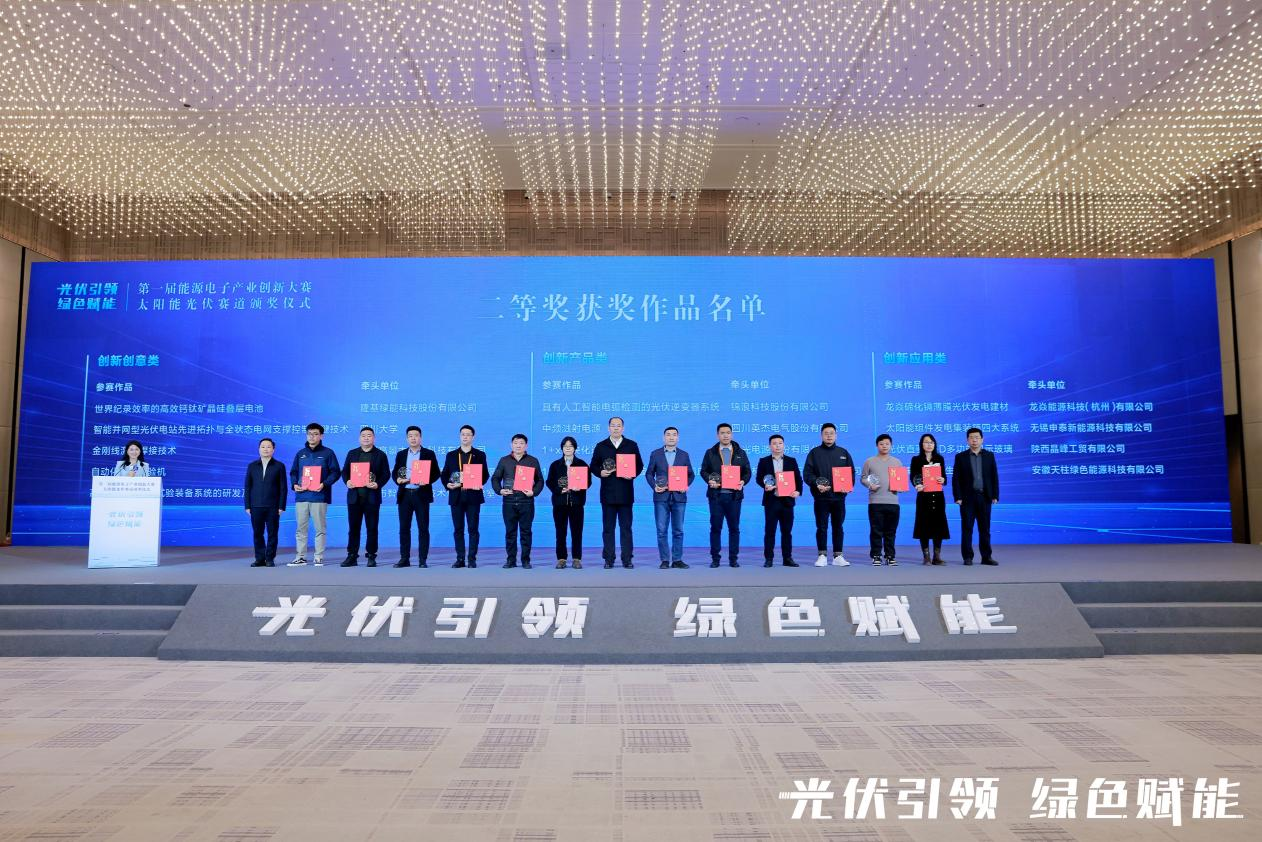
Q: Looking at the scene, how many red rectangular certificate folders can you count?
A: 13